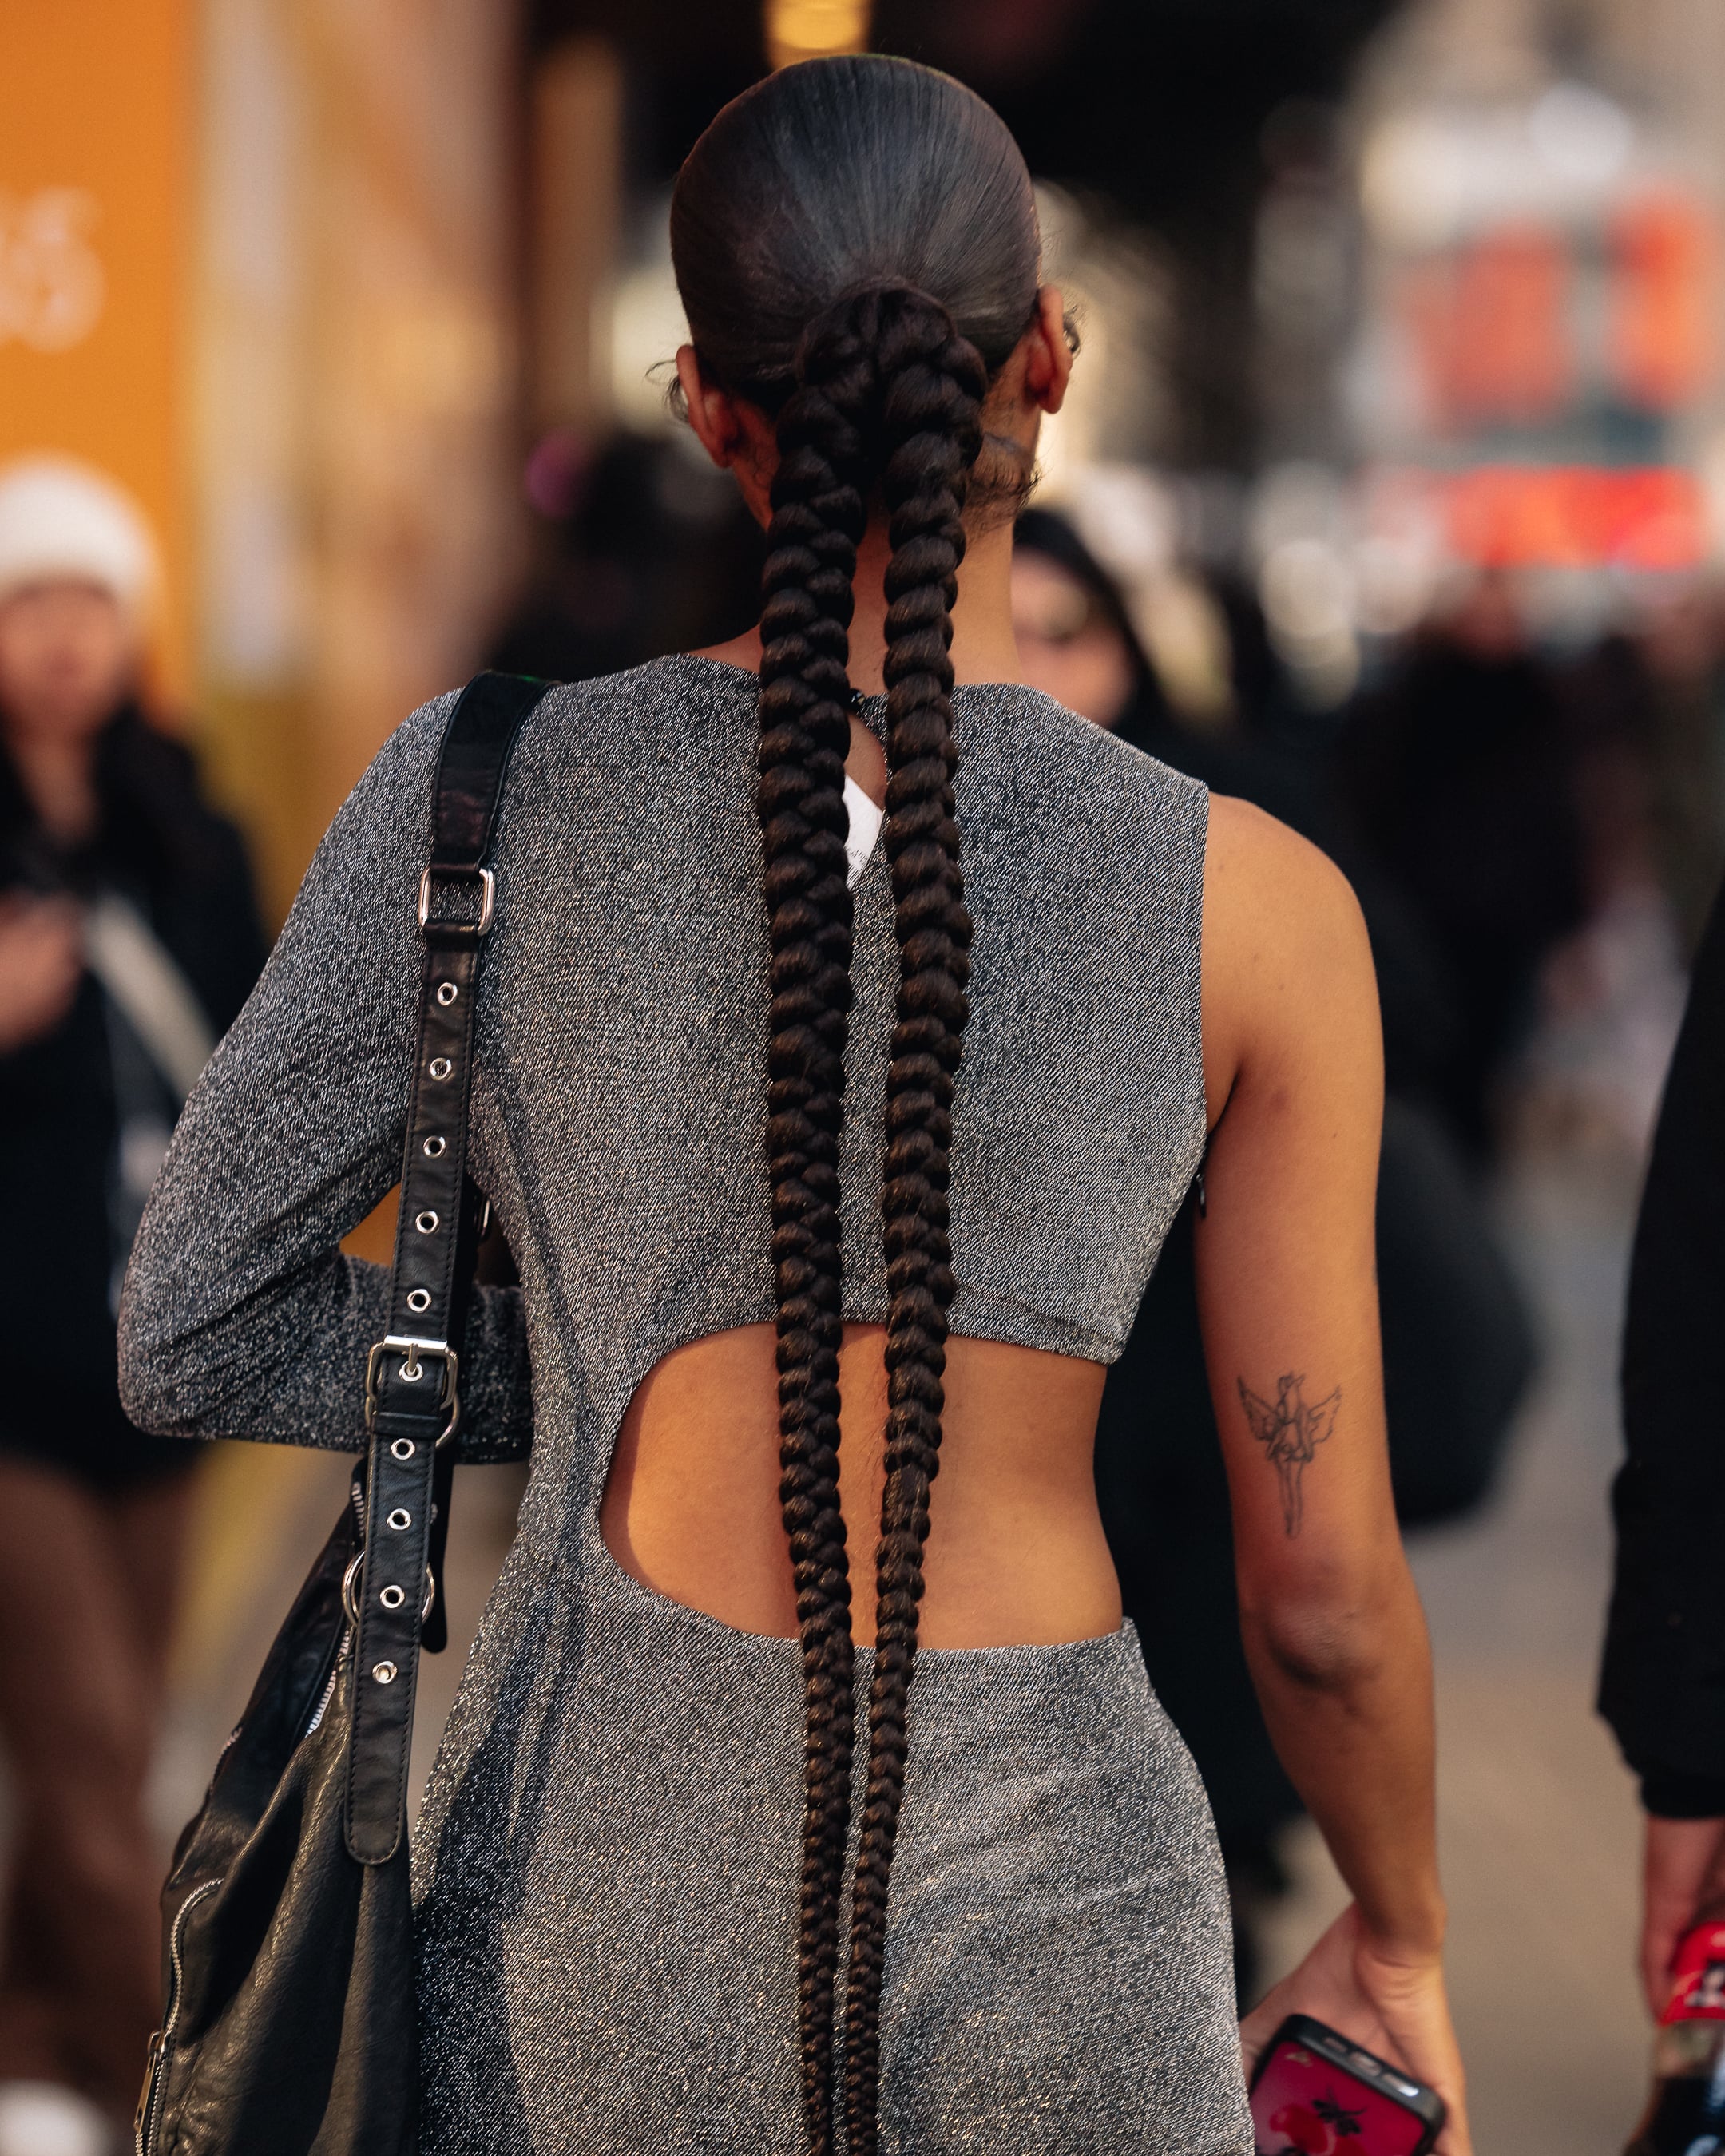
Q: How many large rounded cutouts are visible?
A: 1